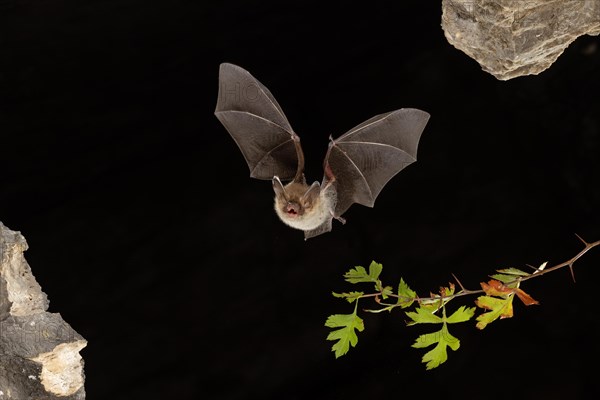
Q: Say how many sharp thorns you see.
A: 4